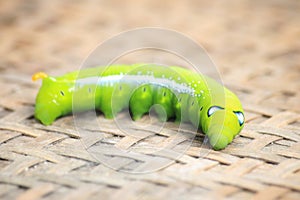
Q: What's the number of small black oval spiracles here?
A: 8